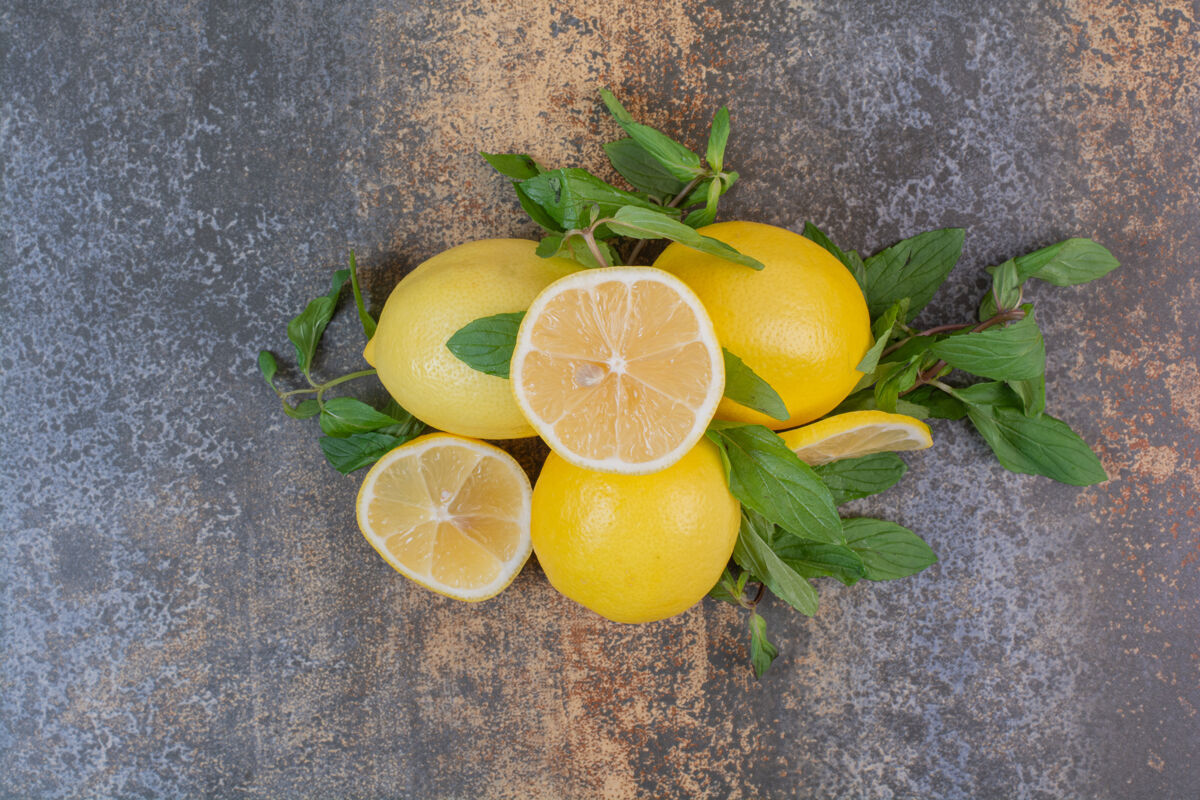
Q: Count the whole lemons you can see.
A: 3